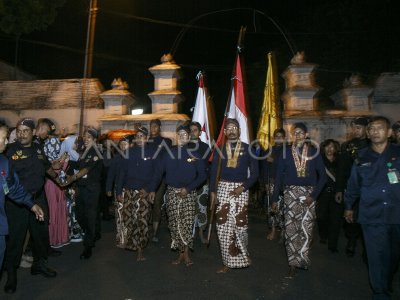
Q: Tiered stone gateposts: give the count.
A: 4